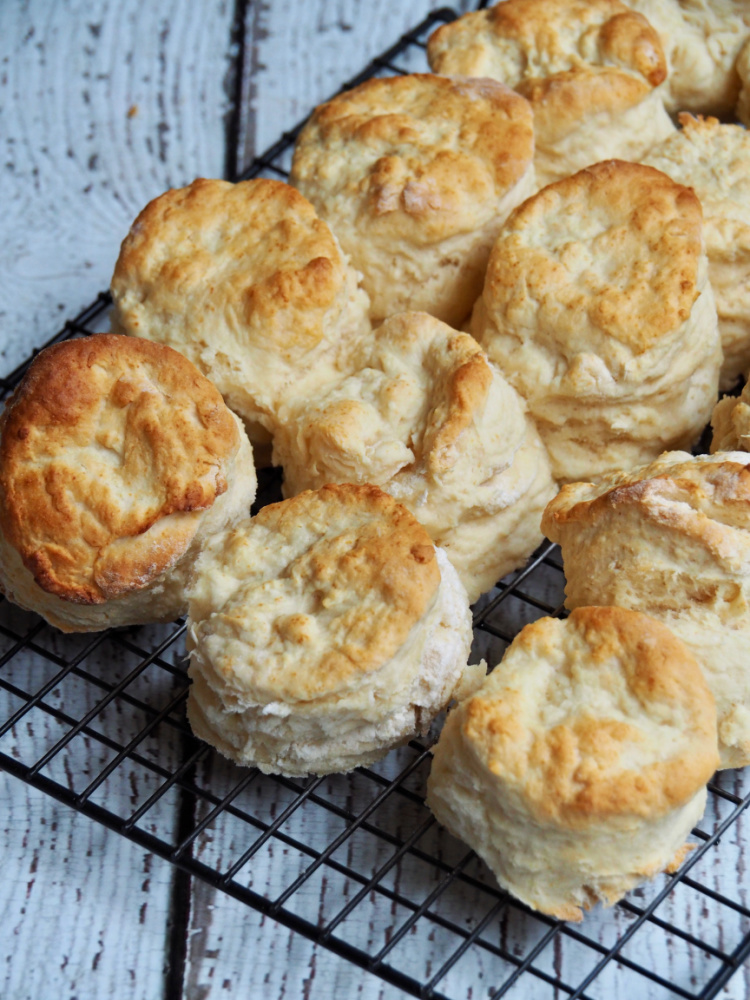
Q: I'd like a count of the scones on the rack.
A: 13